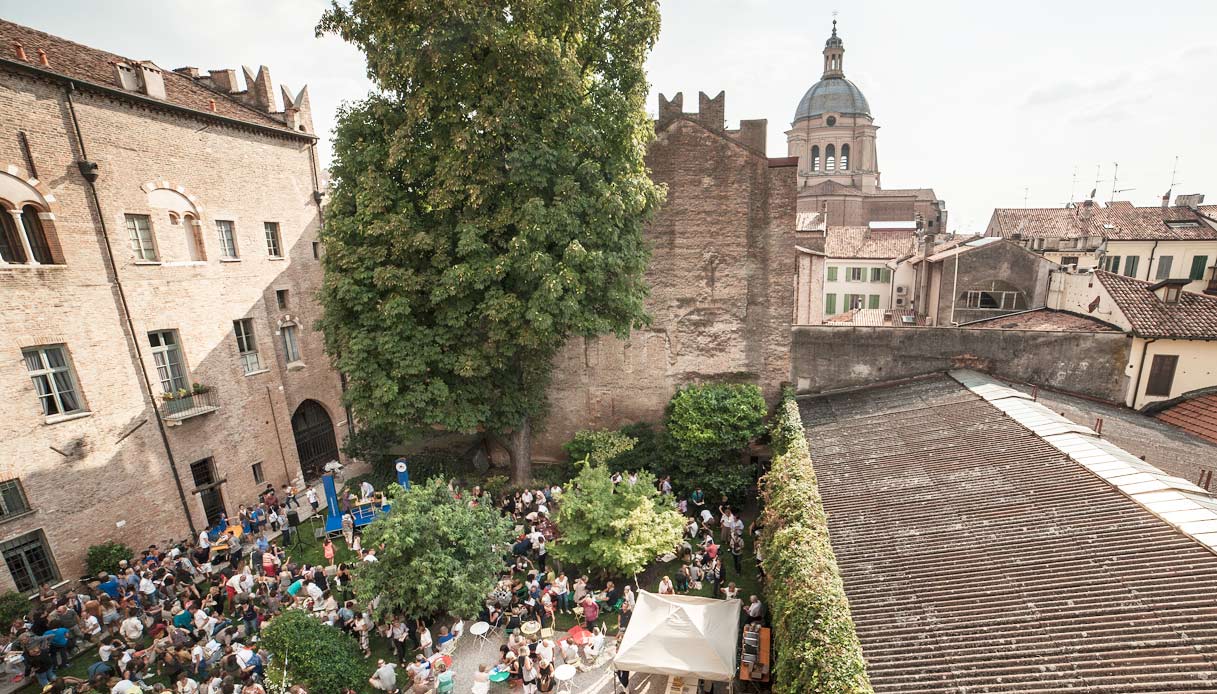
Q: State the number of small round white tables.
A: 2